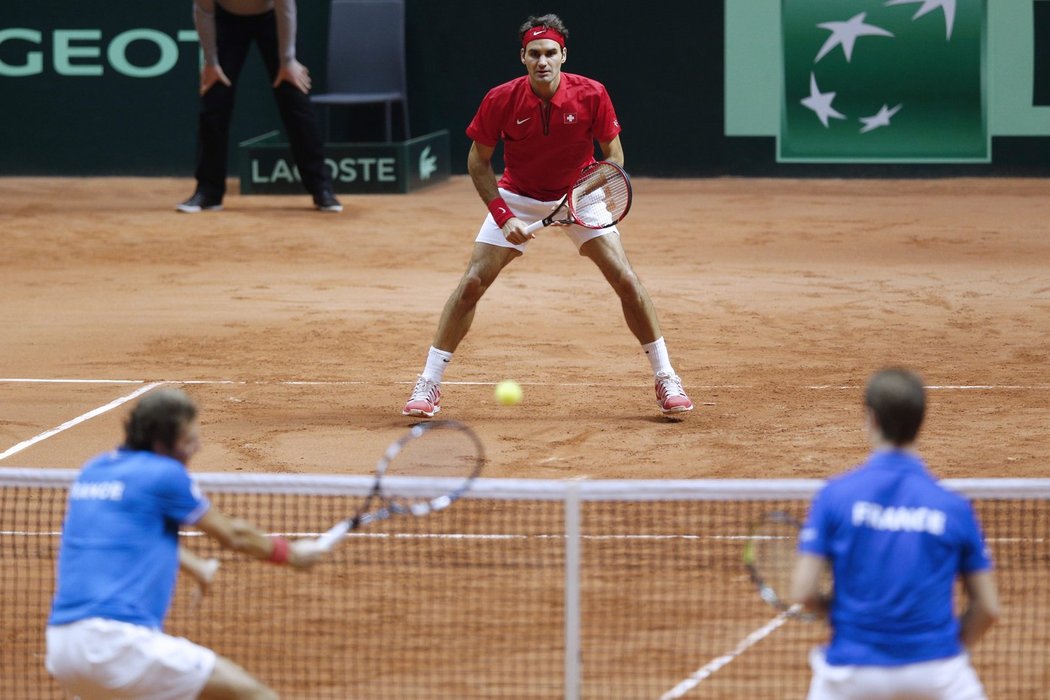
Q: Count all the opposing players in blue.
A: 2